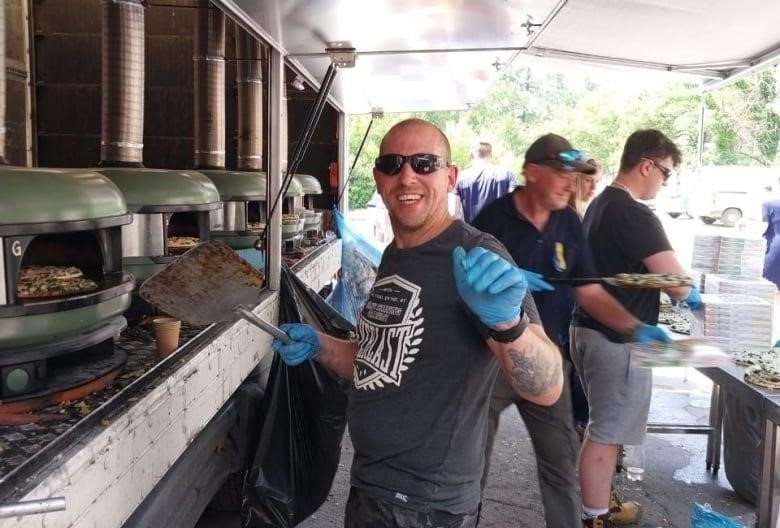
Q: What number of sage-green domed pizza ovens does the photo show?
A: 5